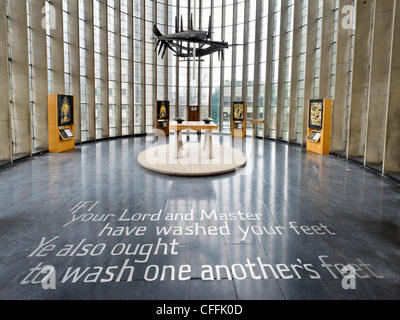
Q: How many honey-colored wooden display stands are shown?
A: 4